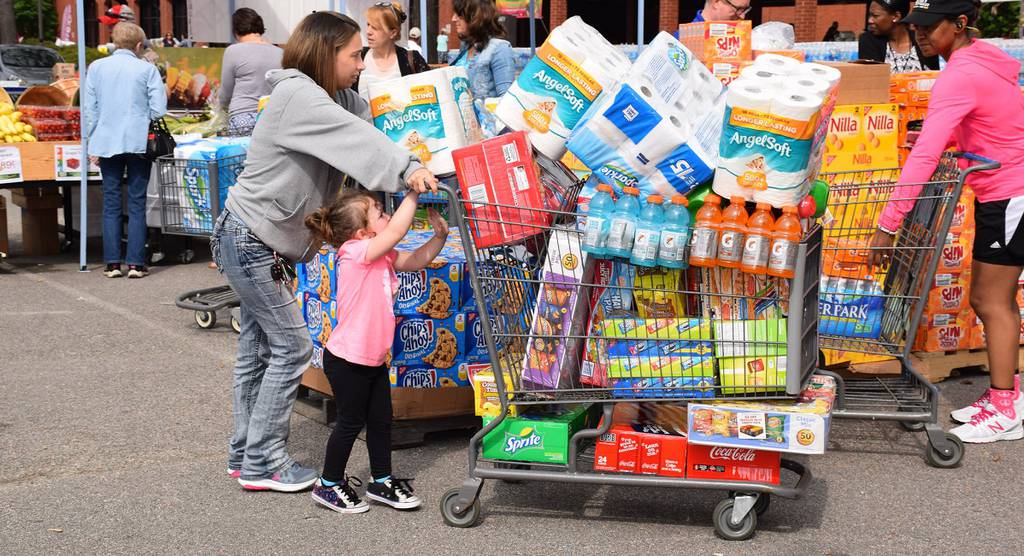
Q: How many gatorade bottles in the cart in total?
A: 8